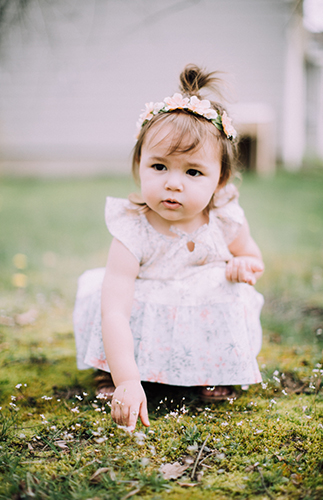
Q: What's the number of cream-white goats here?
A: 0